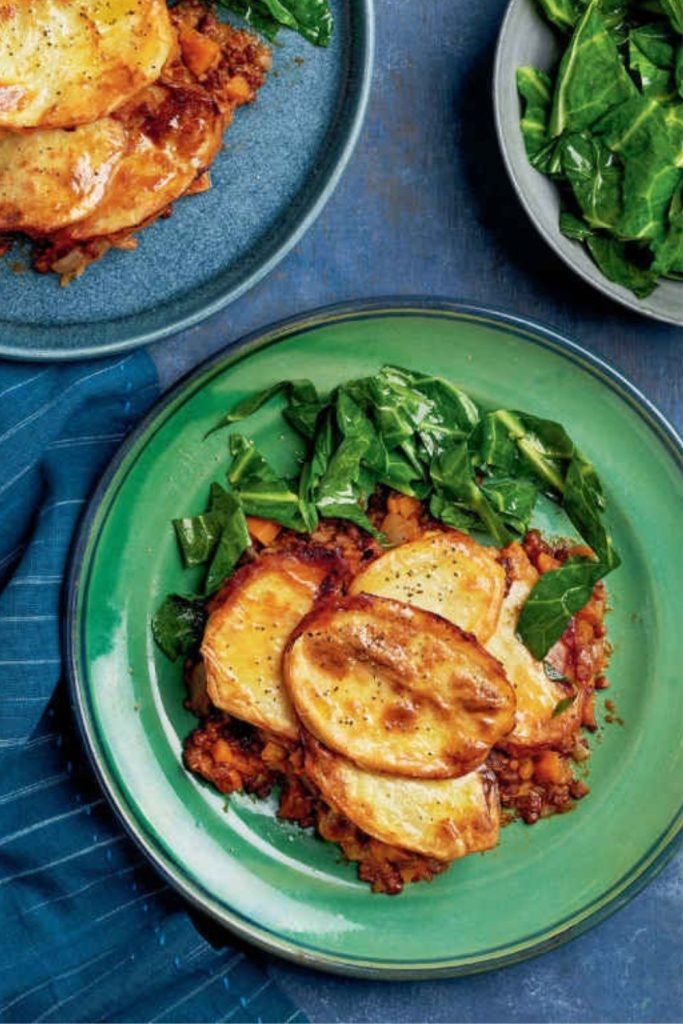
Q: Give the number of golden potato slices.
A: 8